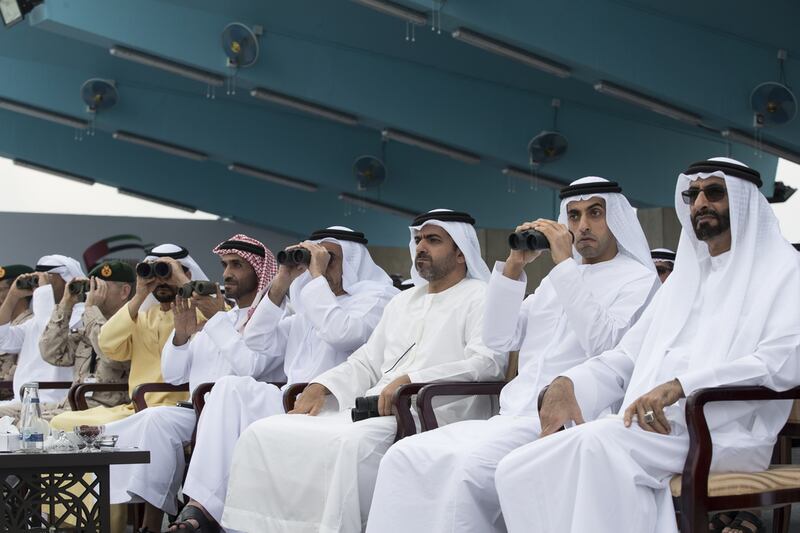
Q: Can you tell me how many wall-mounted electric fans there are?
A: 5